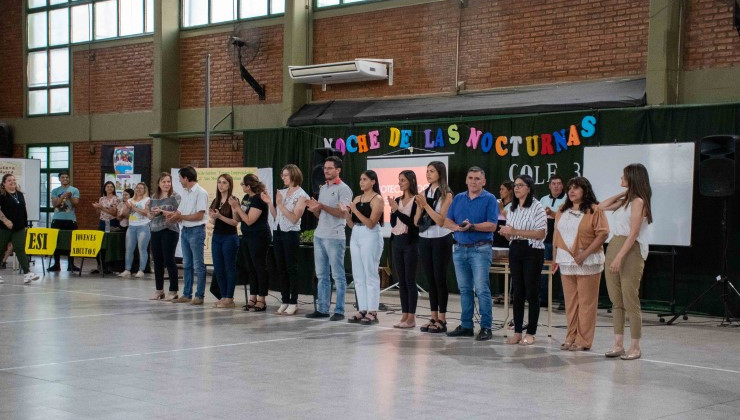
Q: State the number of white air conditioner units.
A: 1